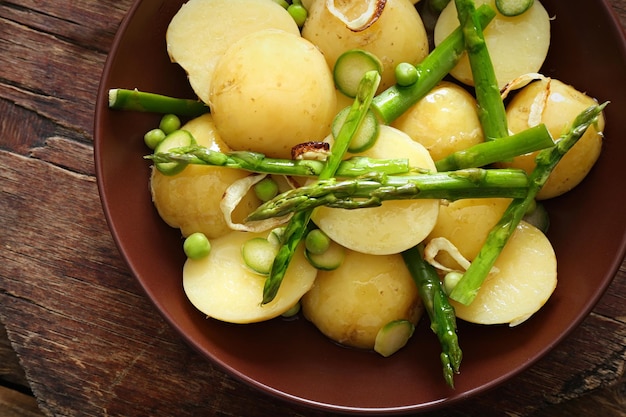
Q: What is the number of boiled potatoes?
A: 12